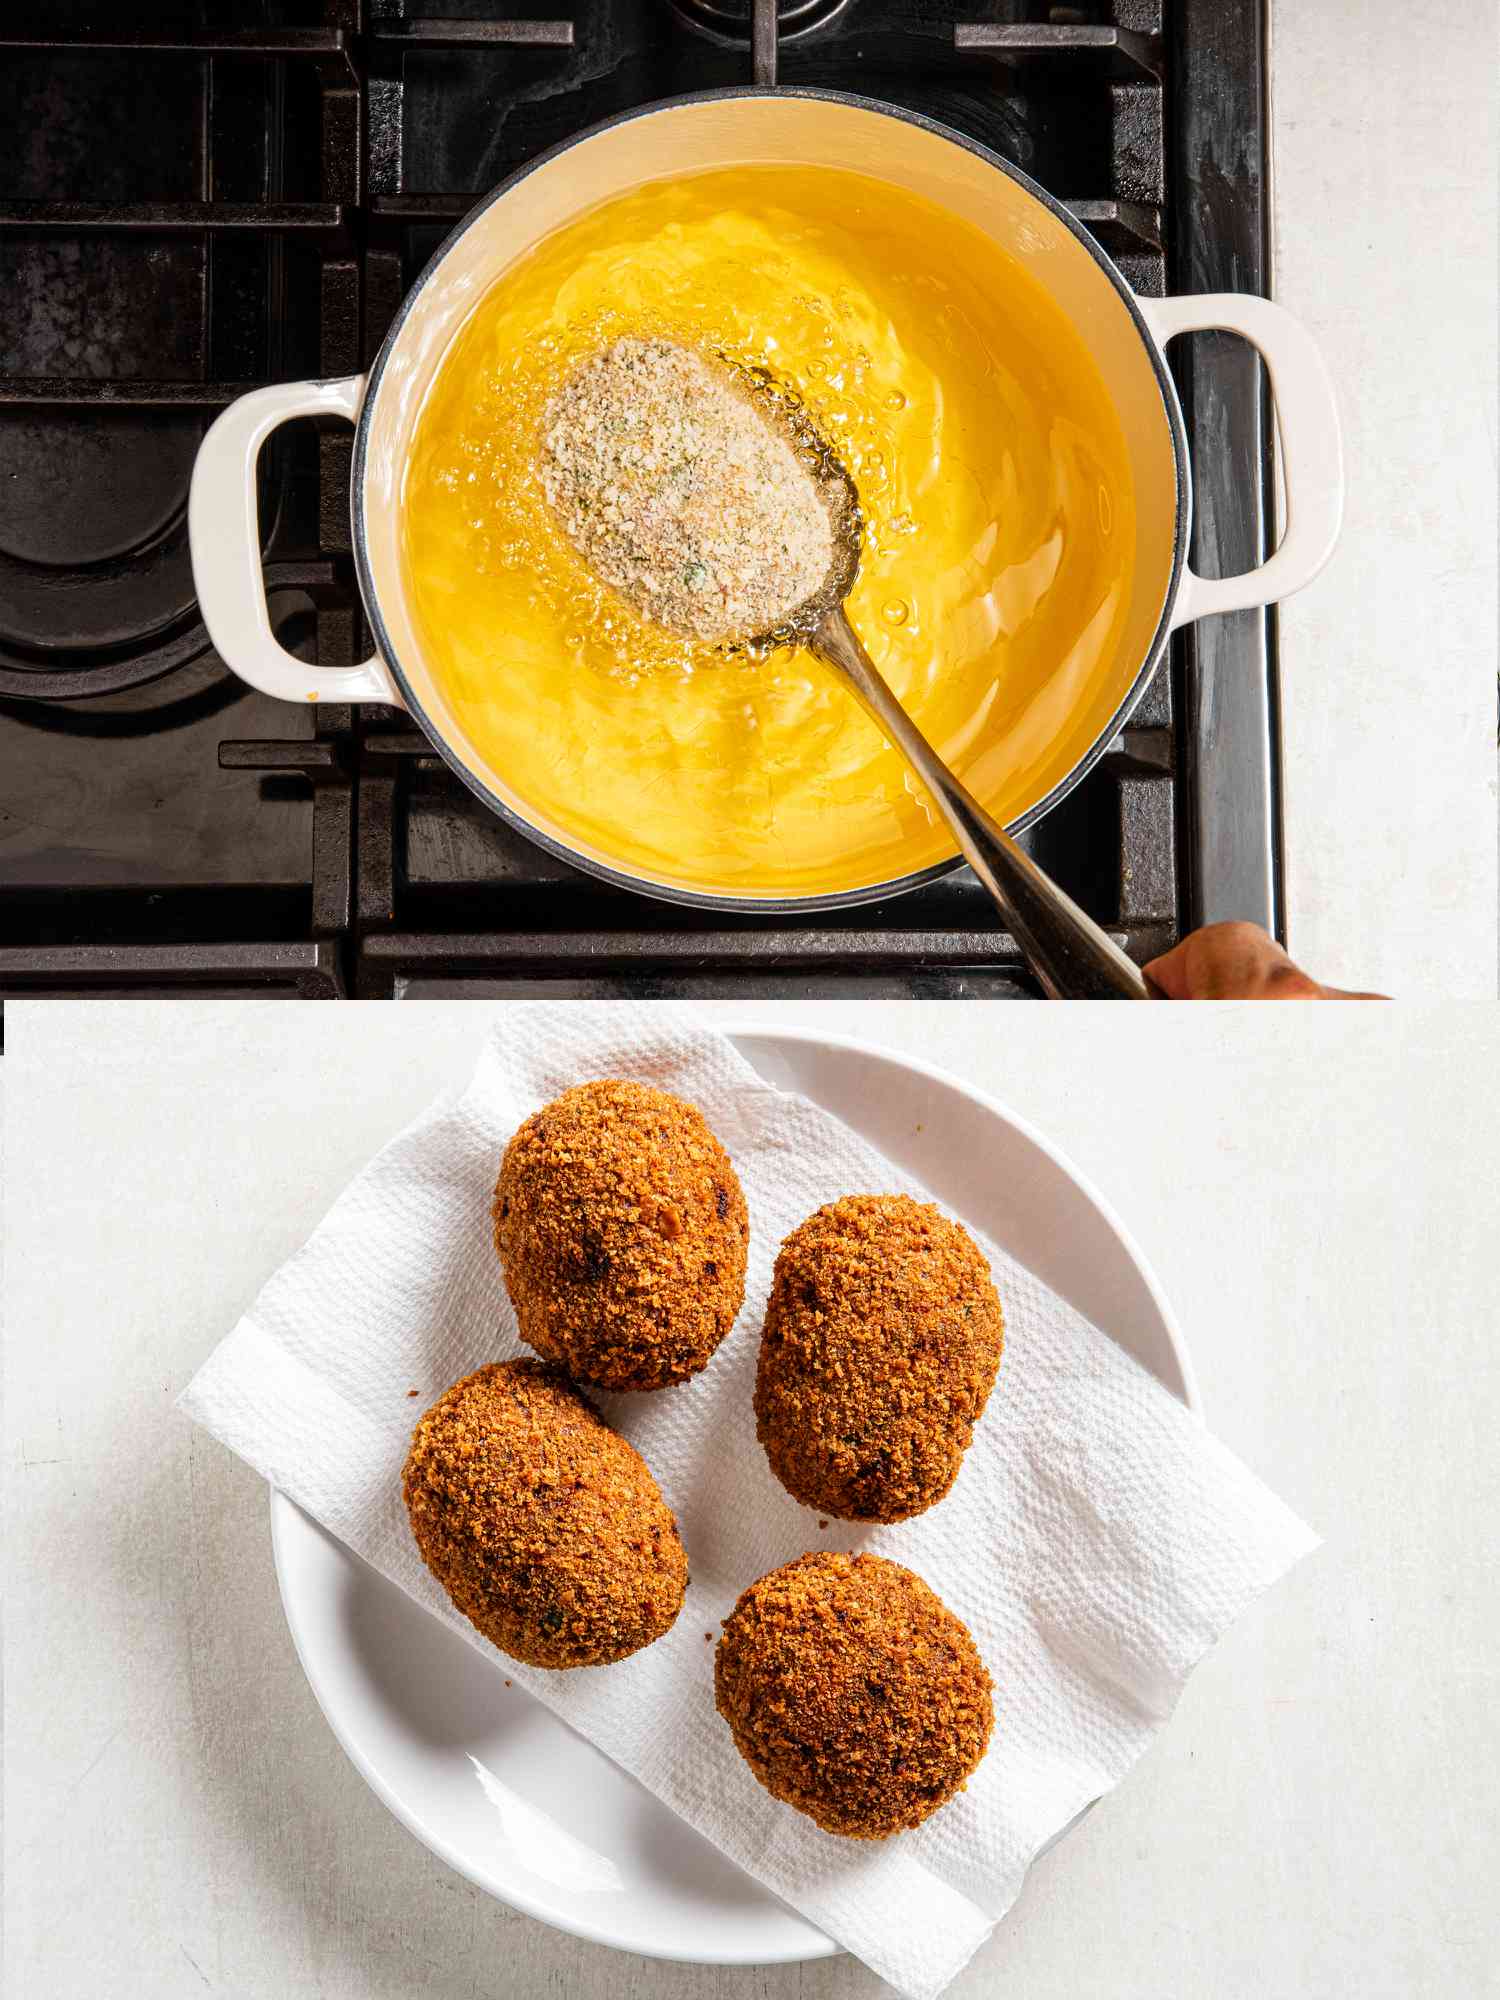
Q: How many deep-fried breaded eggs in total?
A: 4